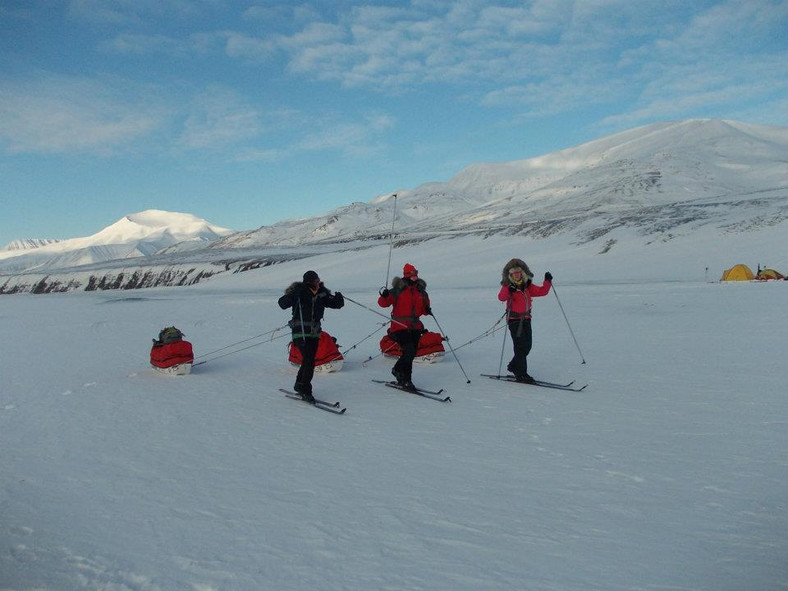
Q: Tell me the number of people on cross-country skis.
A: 3